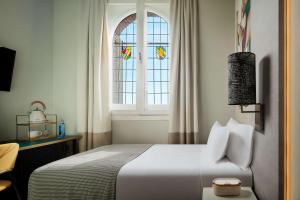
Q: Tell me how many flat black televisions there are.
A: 1